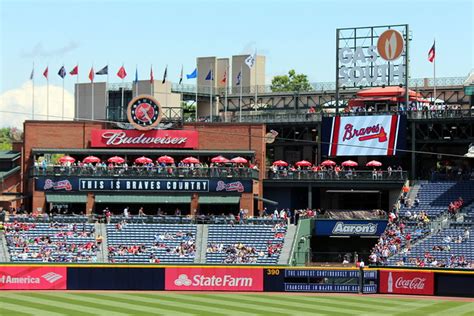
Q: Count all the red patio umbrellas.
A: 13